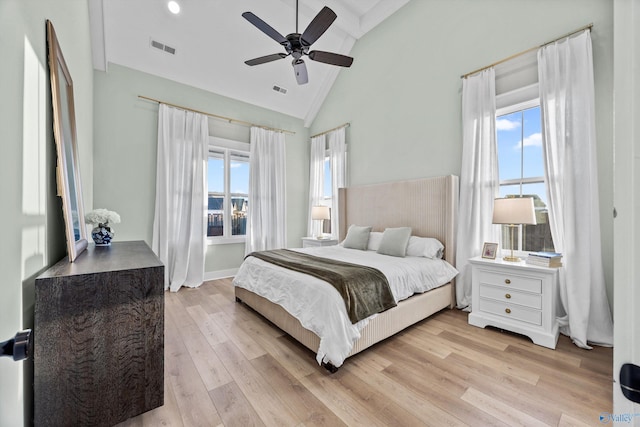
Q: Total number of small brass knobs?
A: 3